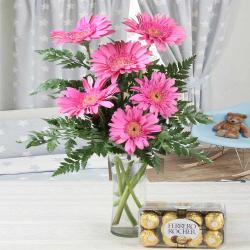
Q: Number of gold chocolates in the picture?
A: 8